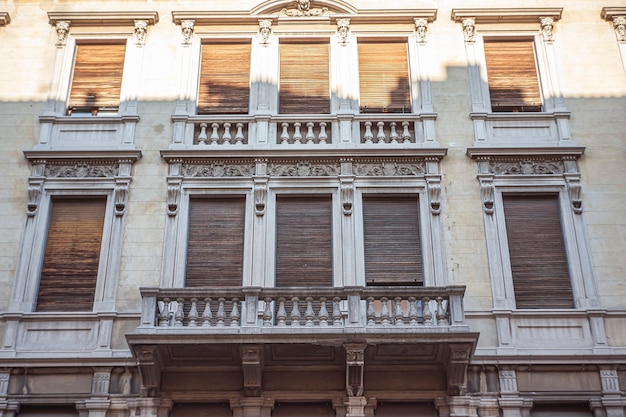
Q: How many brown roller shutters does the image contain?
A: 10